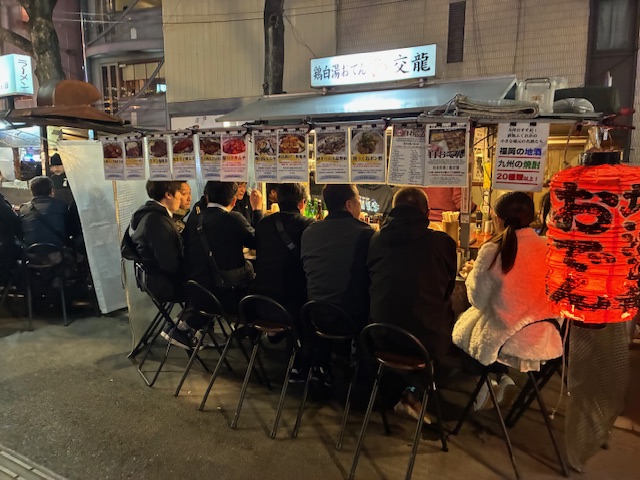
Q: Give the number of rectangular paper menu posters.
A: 13